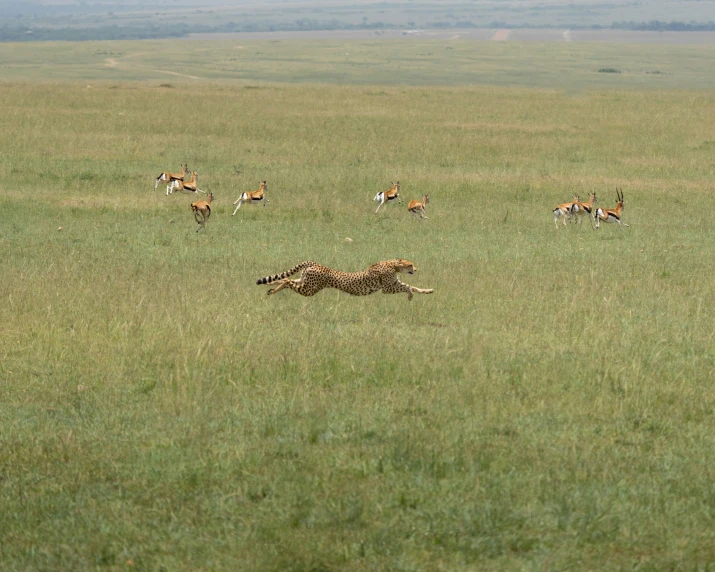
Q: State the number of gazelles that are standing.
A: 0